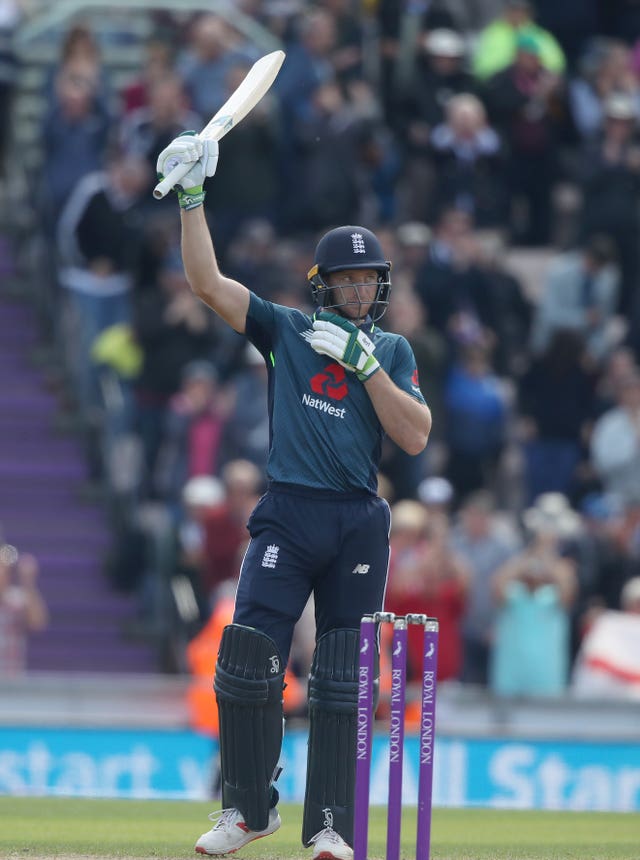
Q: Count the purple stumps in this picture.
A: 3